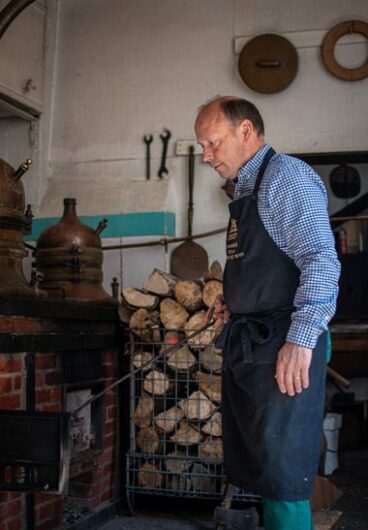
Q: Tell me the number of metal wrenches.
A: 2